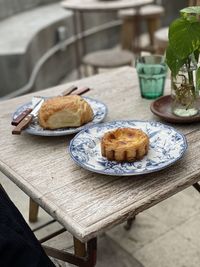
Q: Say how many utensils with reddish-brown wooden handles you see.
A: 4